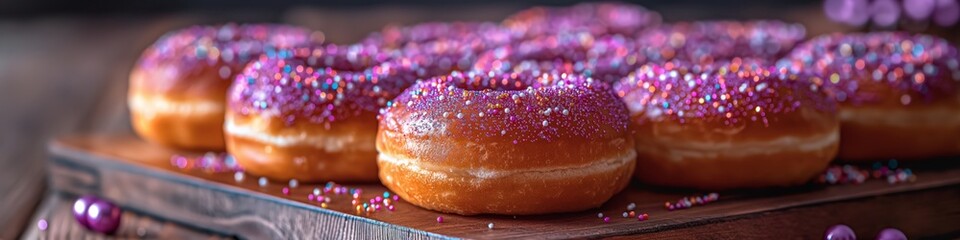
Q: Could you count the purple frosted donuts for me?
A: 9